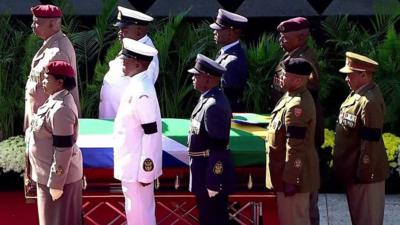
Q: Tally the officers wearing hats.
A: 9